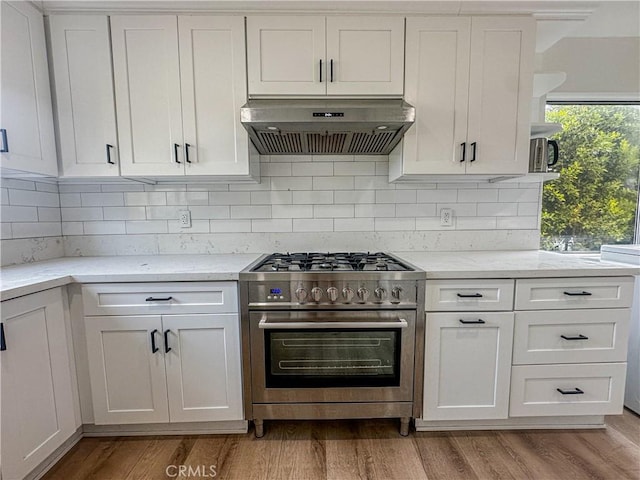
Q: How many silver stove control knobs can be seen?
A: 7